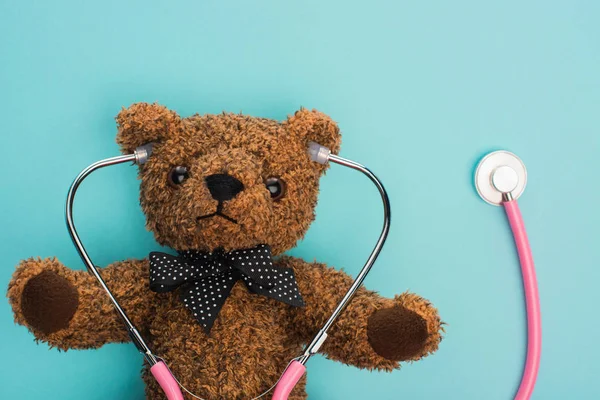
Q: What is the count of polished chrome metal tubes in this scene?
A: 2